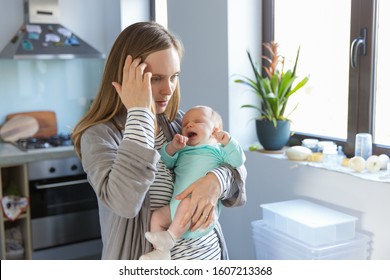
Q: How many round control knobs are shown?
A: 2